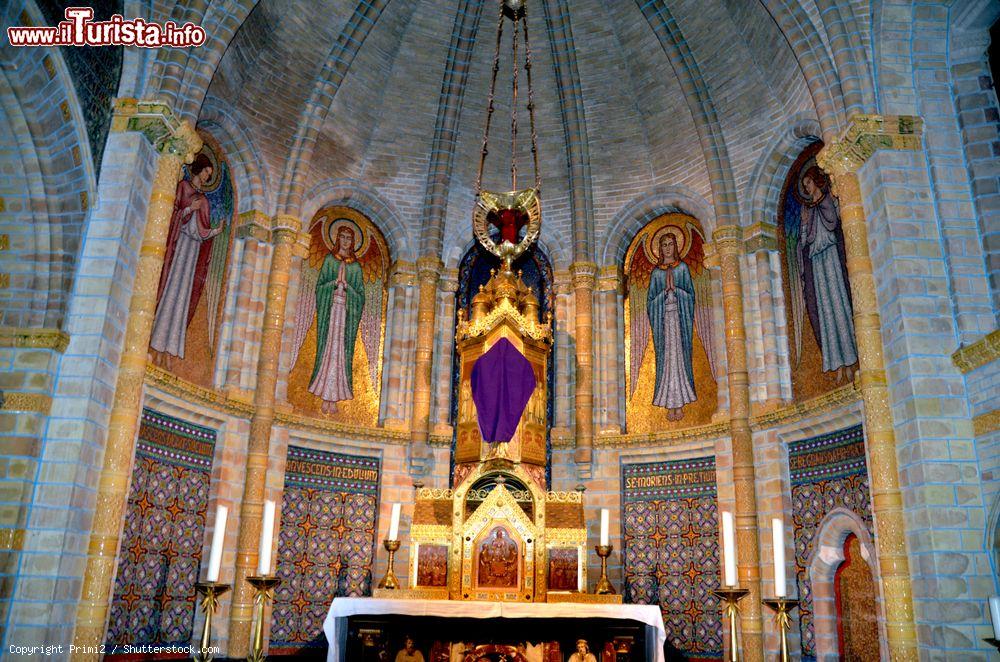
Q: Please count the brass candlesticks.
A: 6